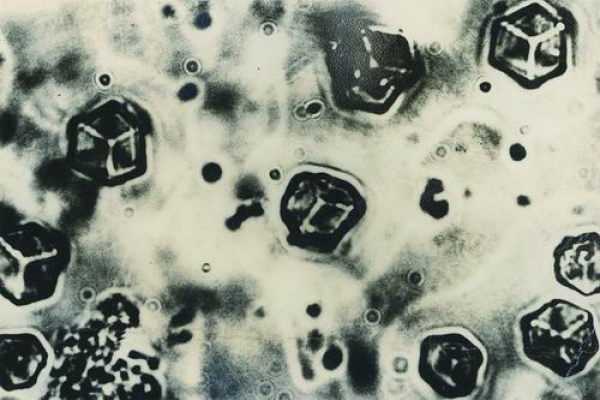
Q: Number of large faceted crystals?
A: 9